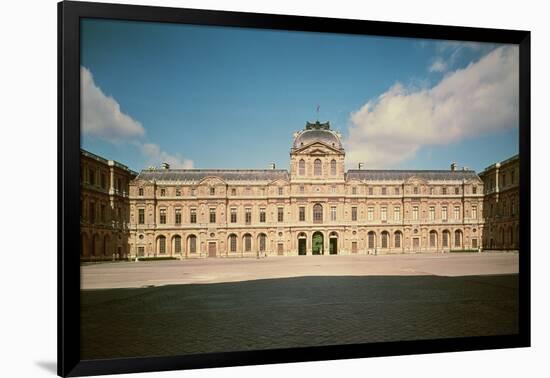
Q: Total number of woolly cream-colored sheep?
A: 0